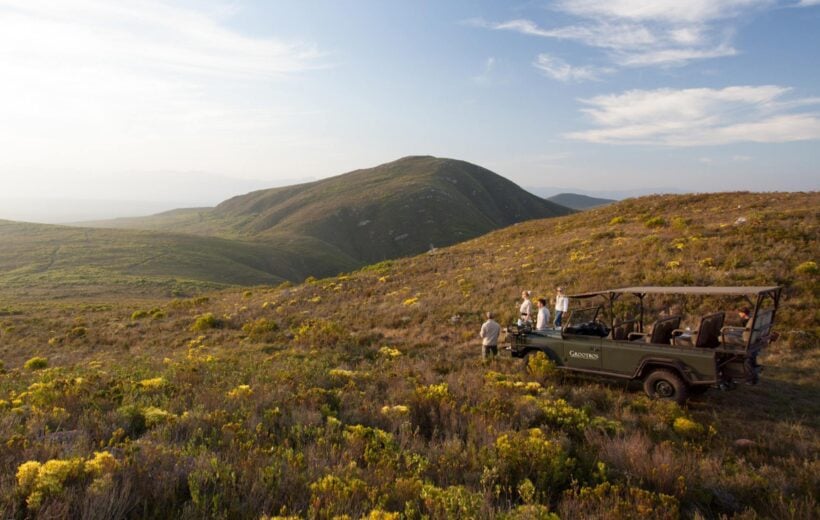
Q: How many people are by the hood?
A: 4